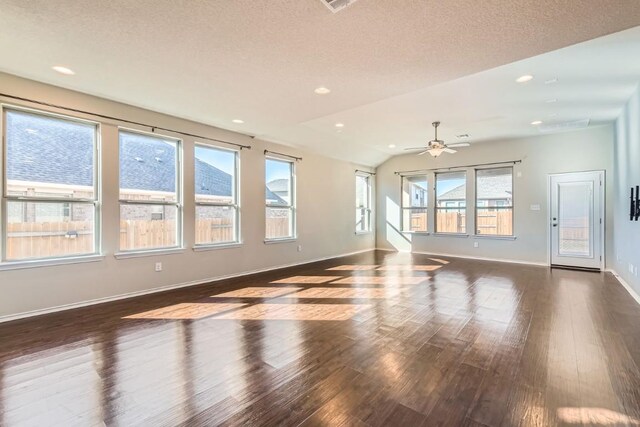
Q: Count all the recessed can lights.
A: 7